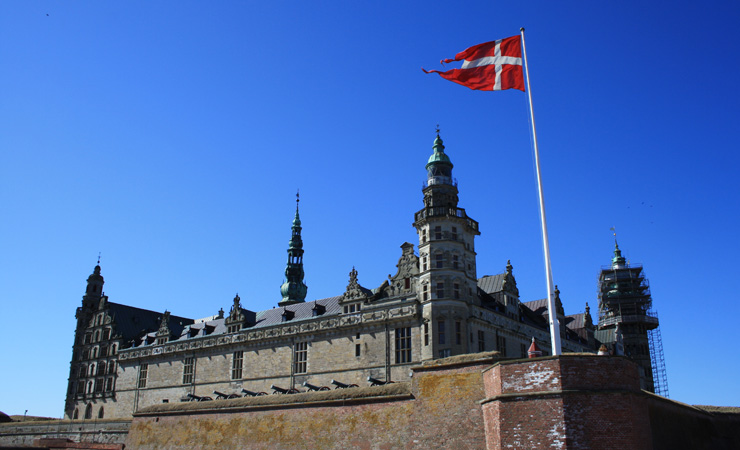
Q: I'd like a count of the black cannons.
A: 7